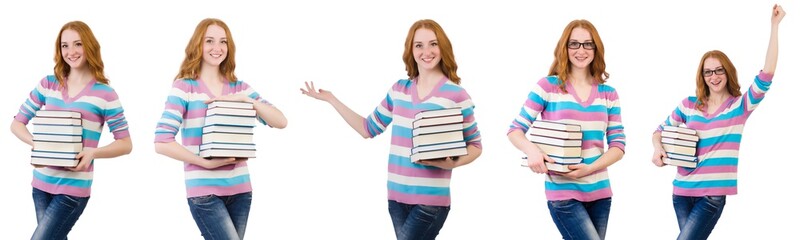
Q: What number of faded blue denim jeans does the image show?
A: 5